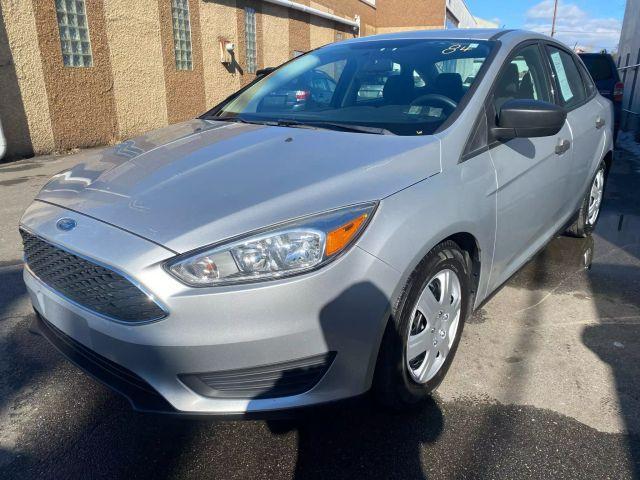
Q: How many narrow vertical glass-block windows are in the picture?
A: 3